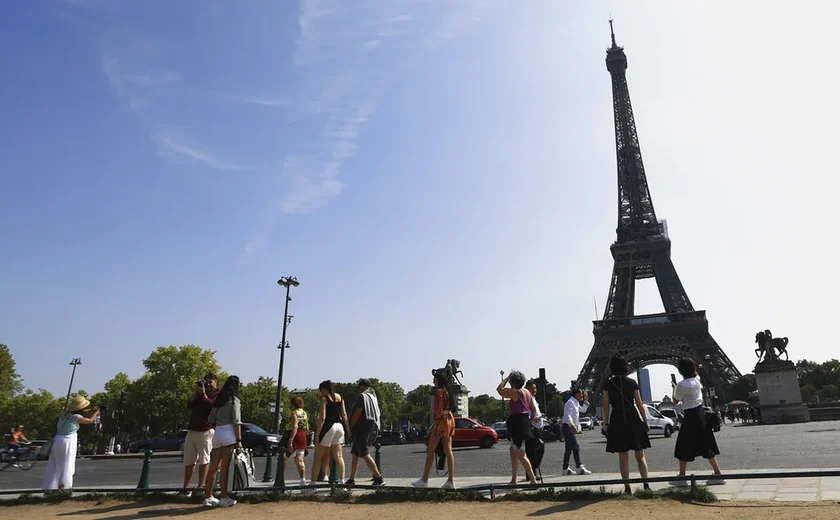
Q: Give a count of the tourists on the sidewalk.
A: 12